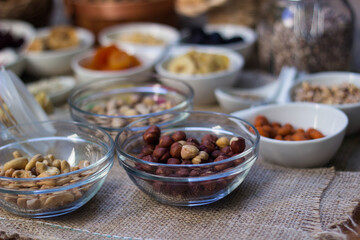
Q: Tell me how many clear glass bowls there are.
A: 3